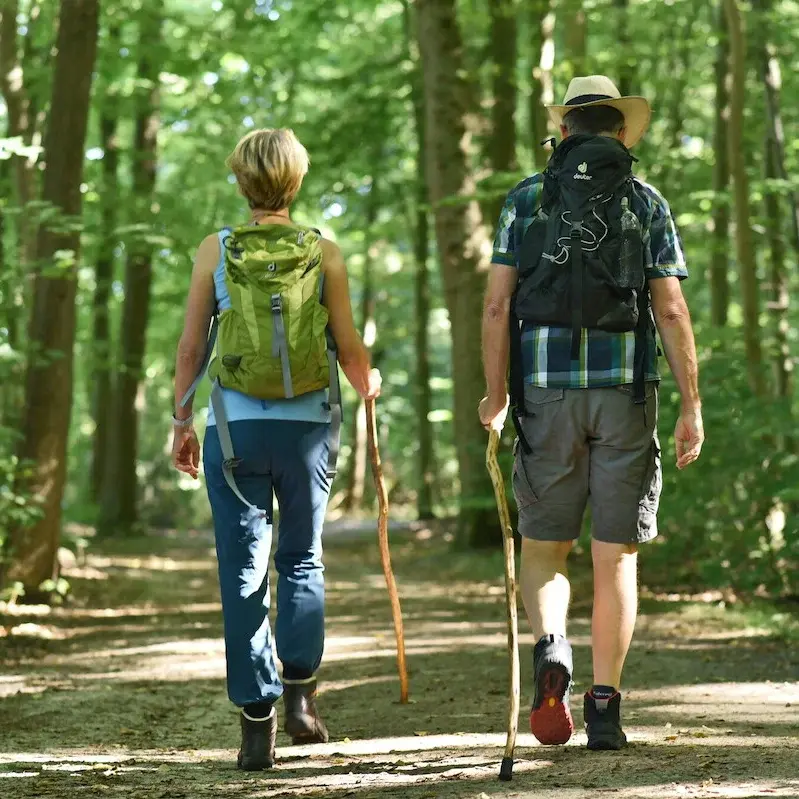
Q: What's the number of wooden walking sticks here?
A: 2